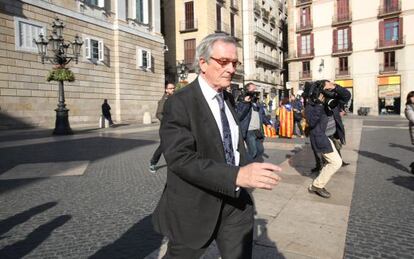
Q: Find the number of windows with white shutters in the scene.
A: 3